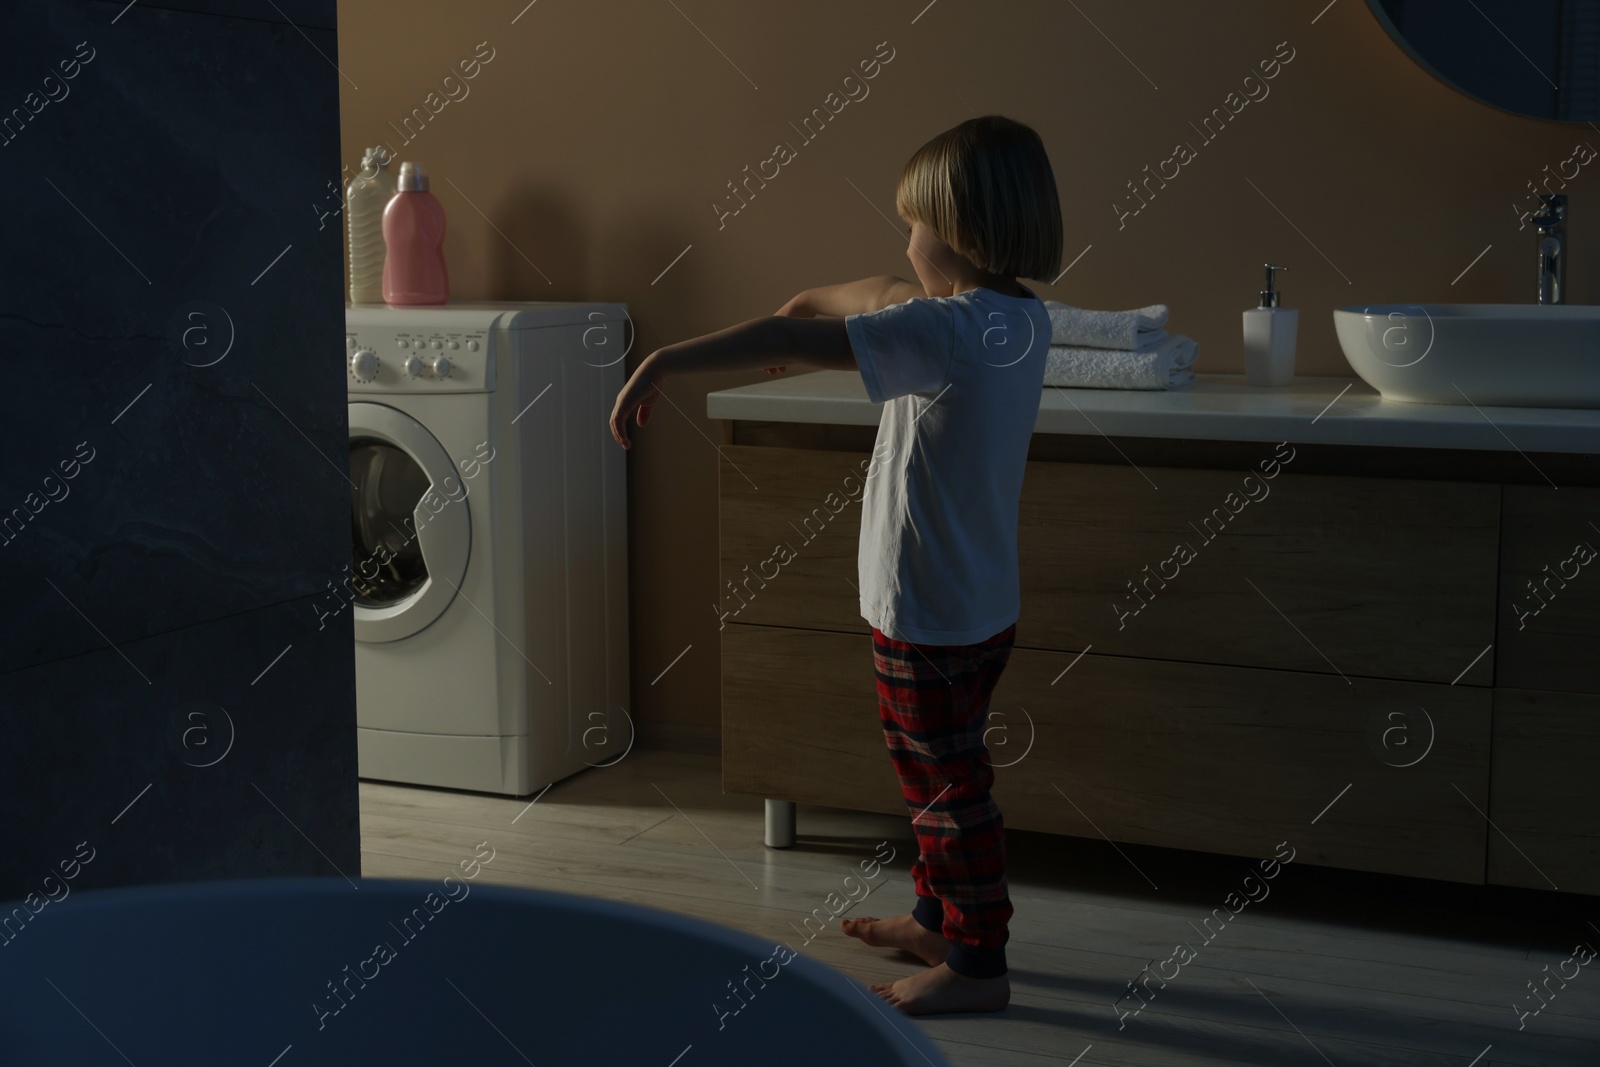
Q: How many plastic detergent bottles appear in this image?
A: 2